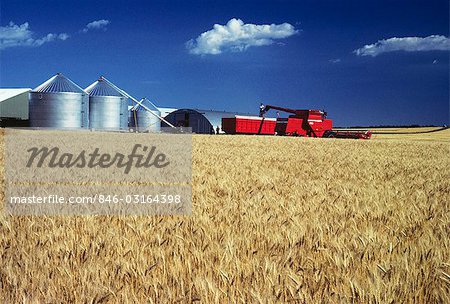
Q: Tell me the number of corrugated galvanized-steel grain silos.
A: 3